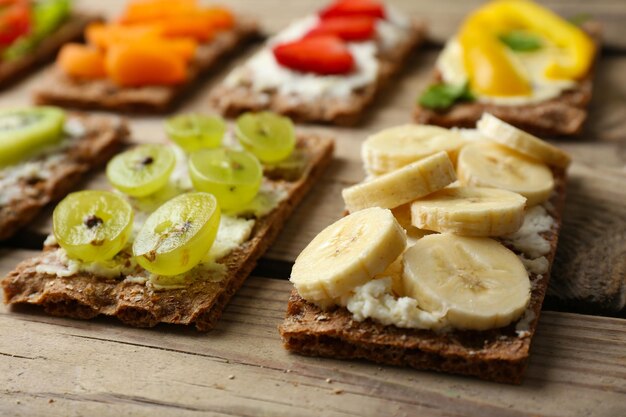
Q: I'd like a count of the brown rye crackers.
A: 7